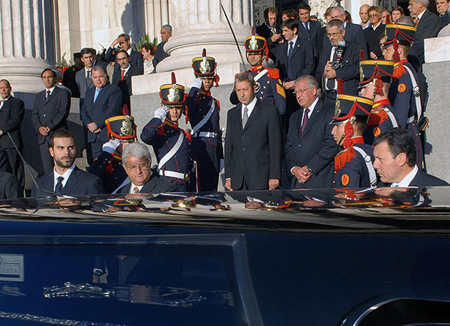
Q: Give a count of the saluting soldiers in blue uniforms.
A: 3